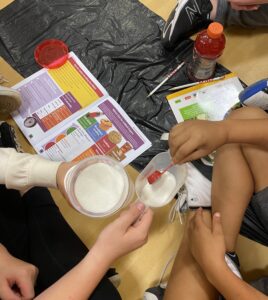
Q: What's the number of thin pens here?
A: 2